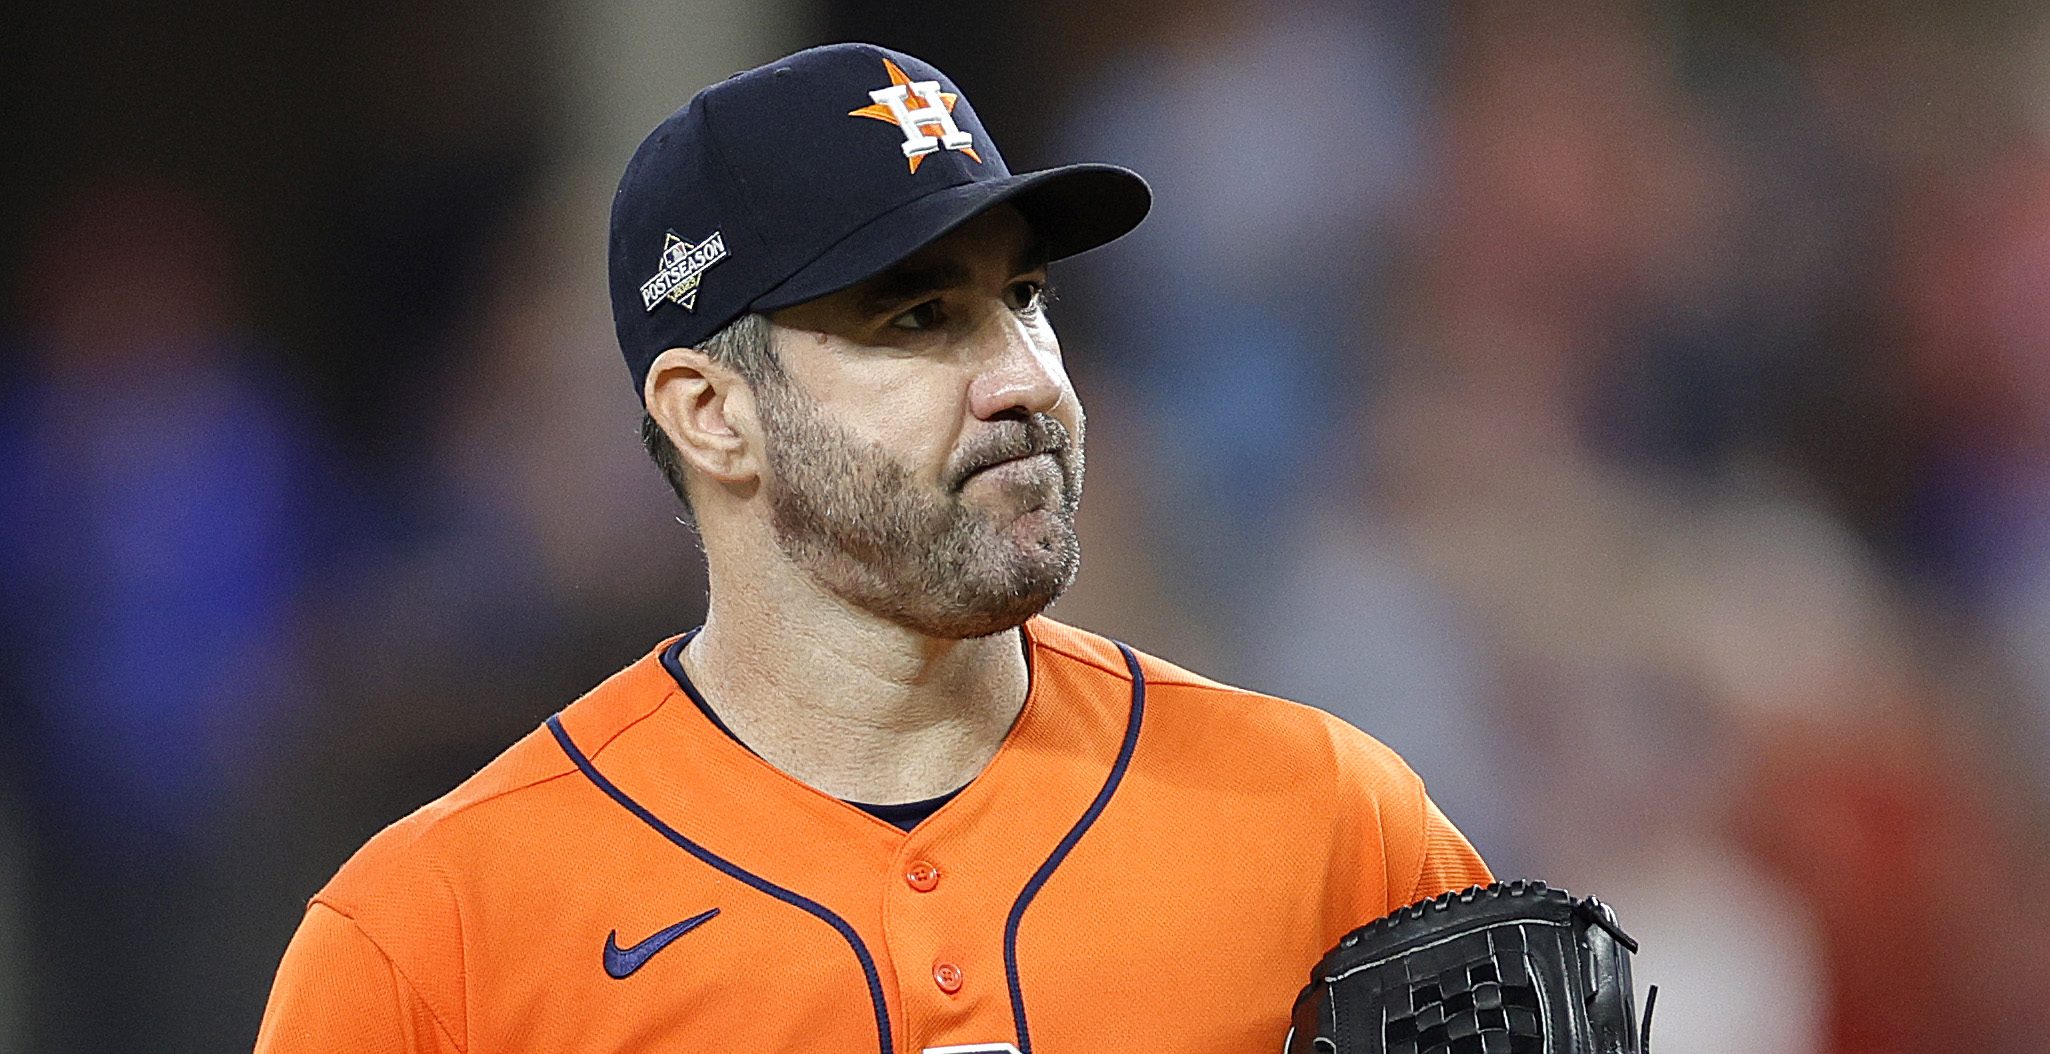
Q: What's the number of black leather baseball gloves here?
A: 1